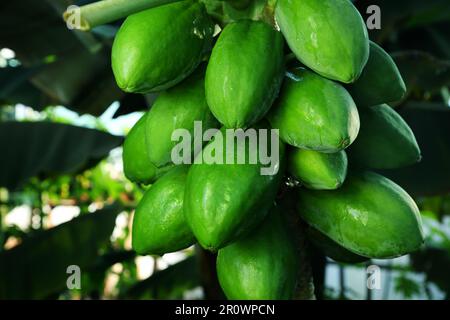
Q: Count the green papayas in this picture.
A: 14